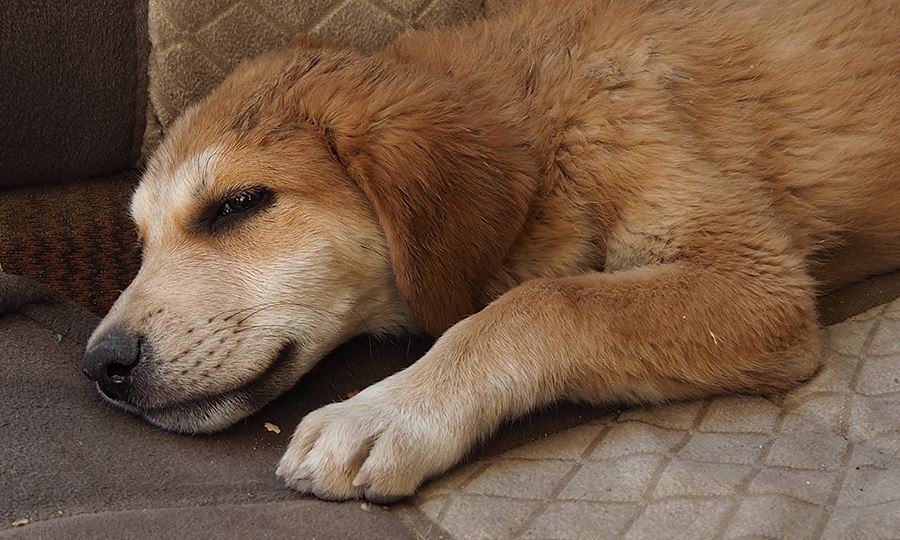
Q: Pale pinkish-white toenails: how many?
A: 3